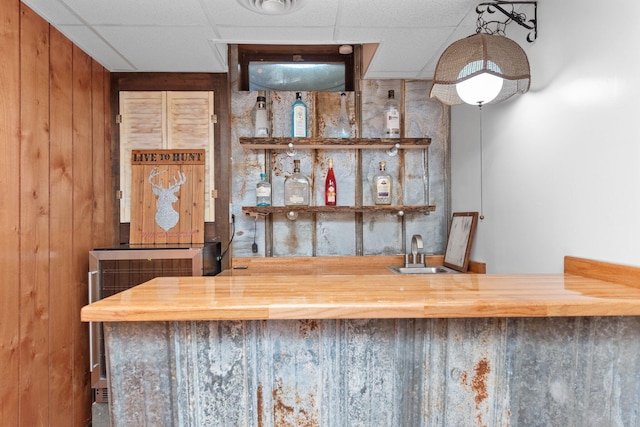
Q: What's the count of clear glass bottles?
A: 6